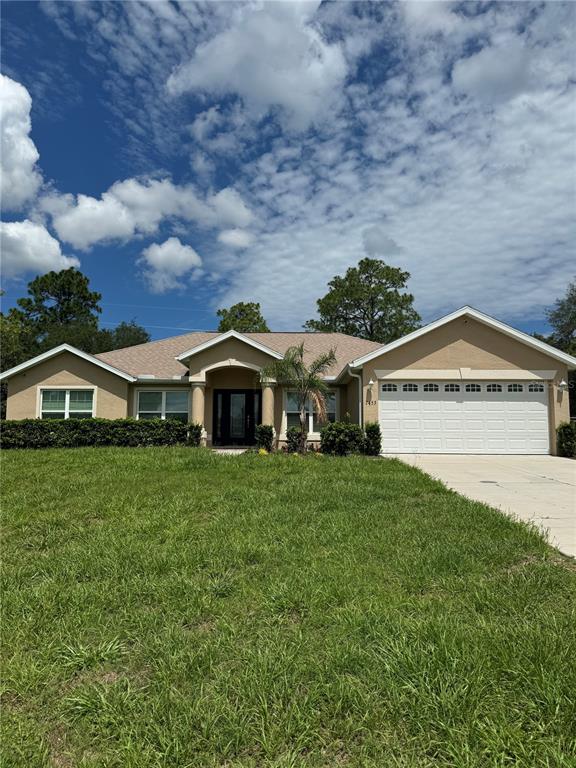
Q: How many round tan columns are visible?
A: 2